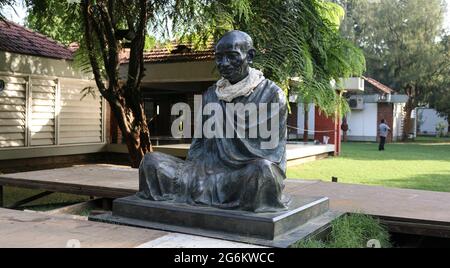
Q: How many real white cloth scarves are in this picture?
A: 1